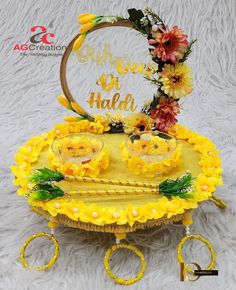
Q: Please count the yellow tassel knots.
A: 3